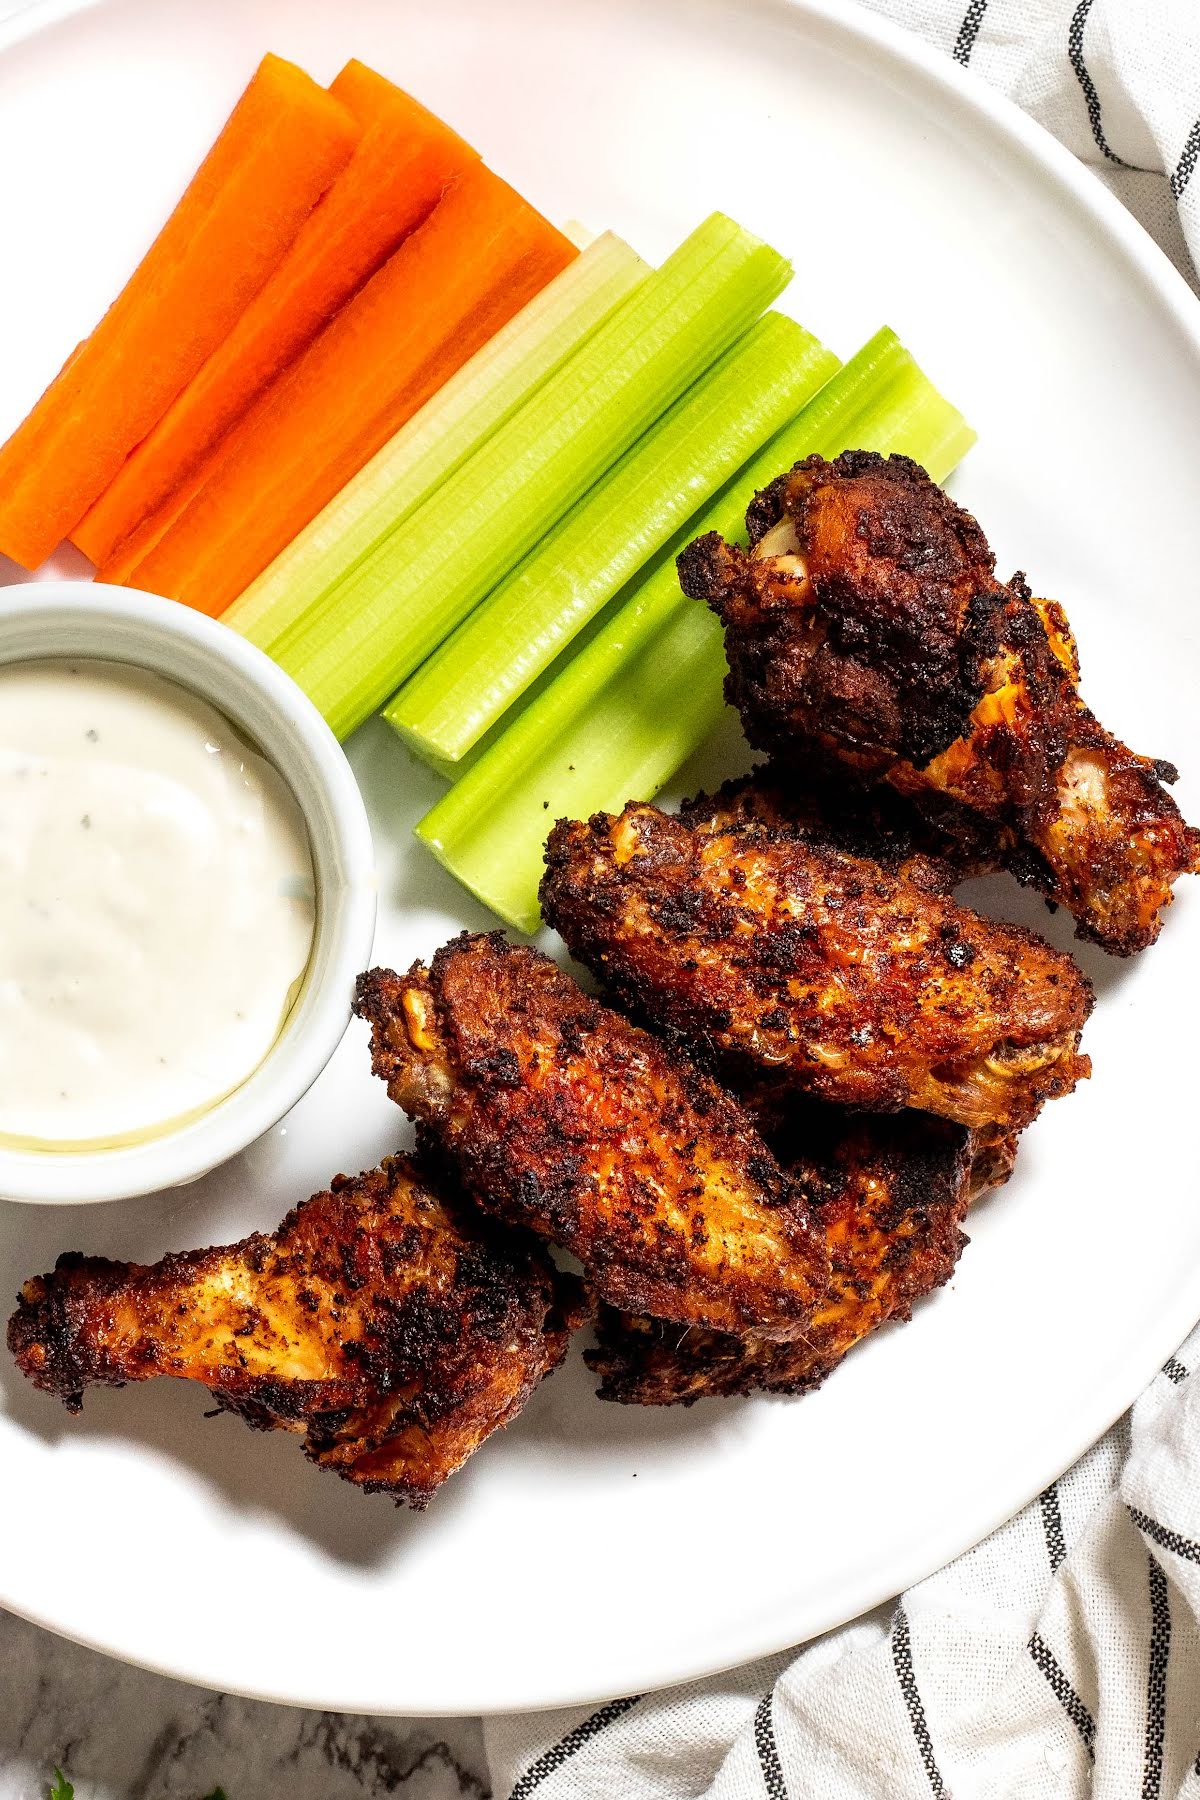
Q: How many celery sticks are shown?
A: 4